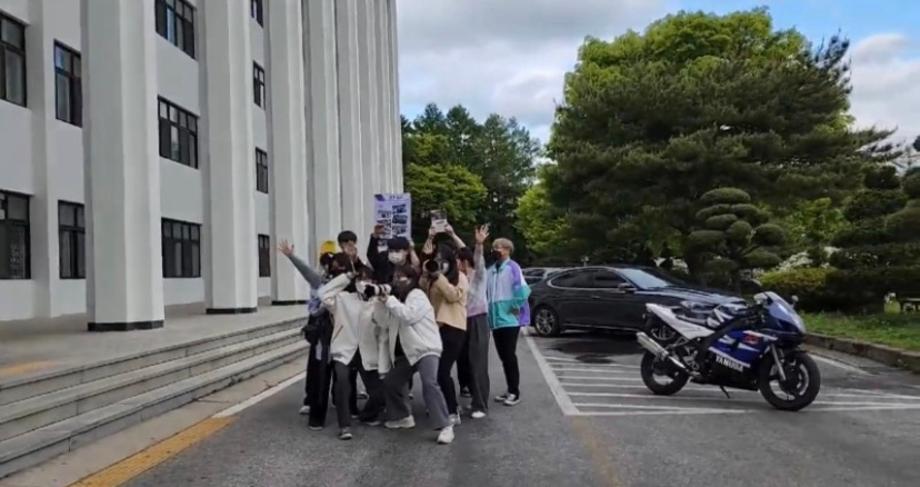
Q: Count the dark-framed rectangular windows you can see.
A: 11